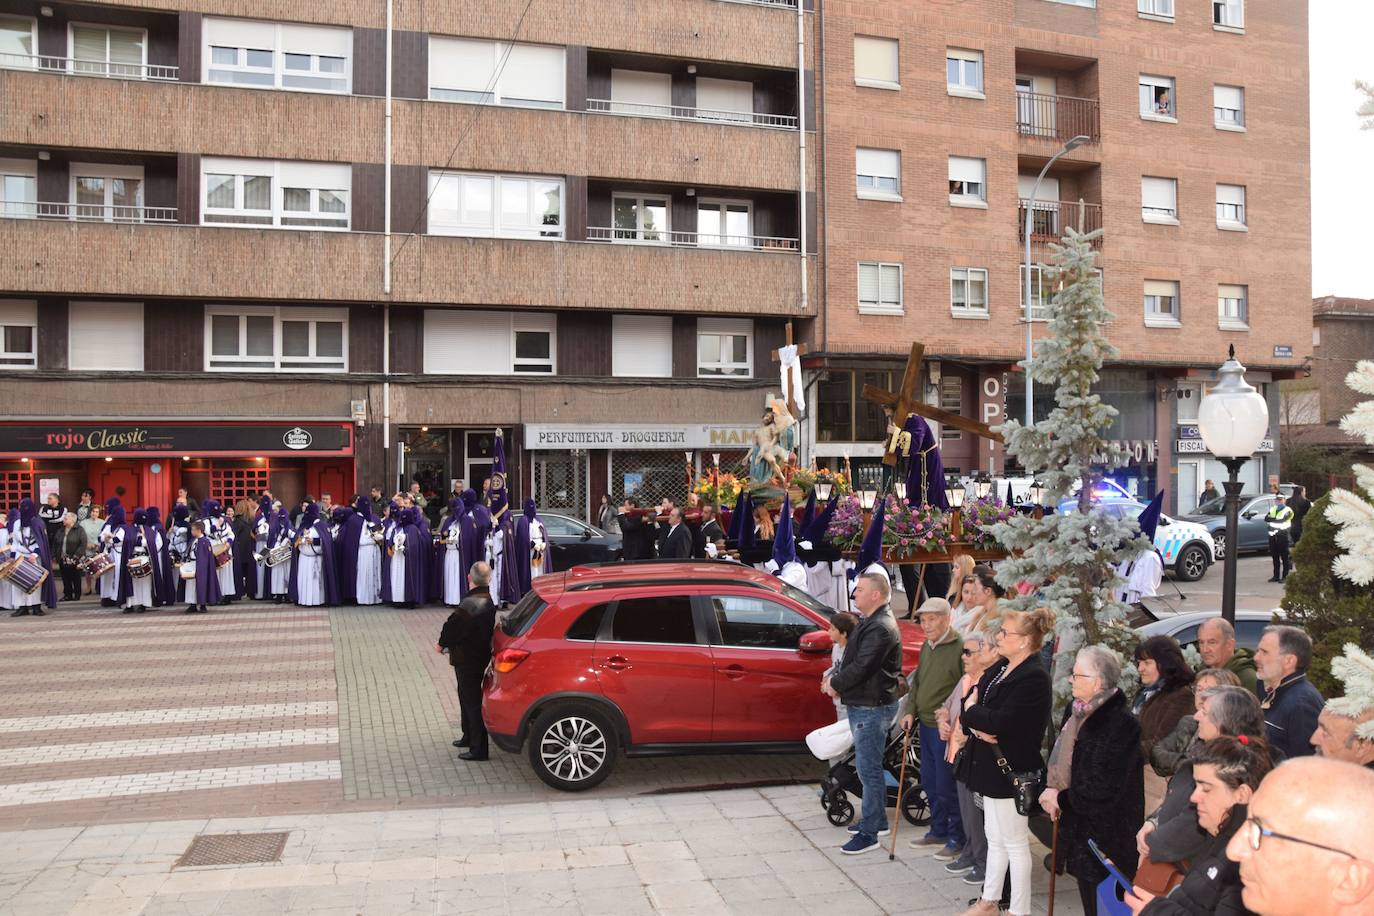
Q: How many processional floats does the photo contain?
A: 2